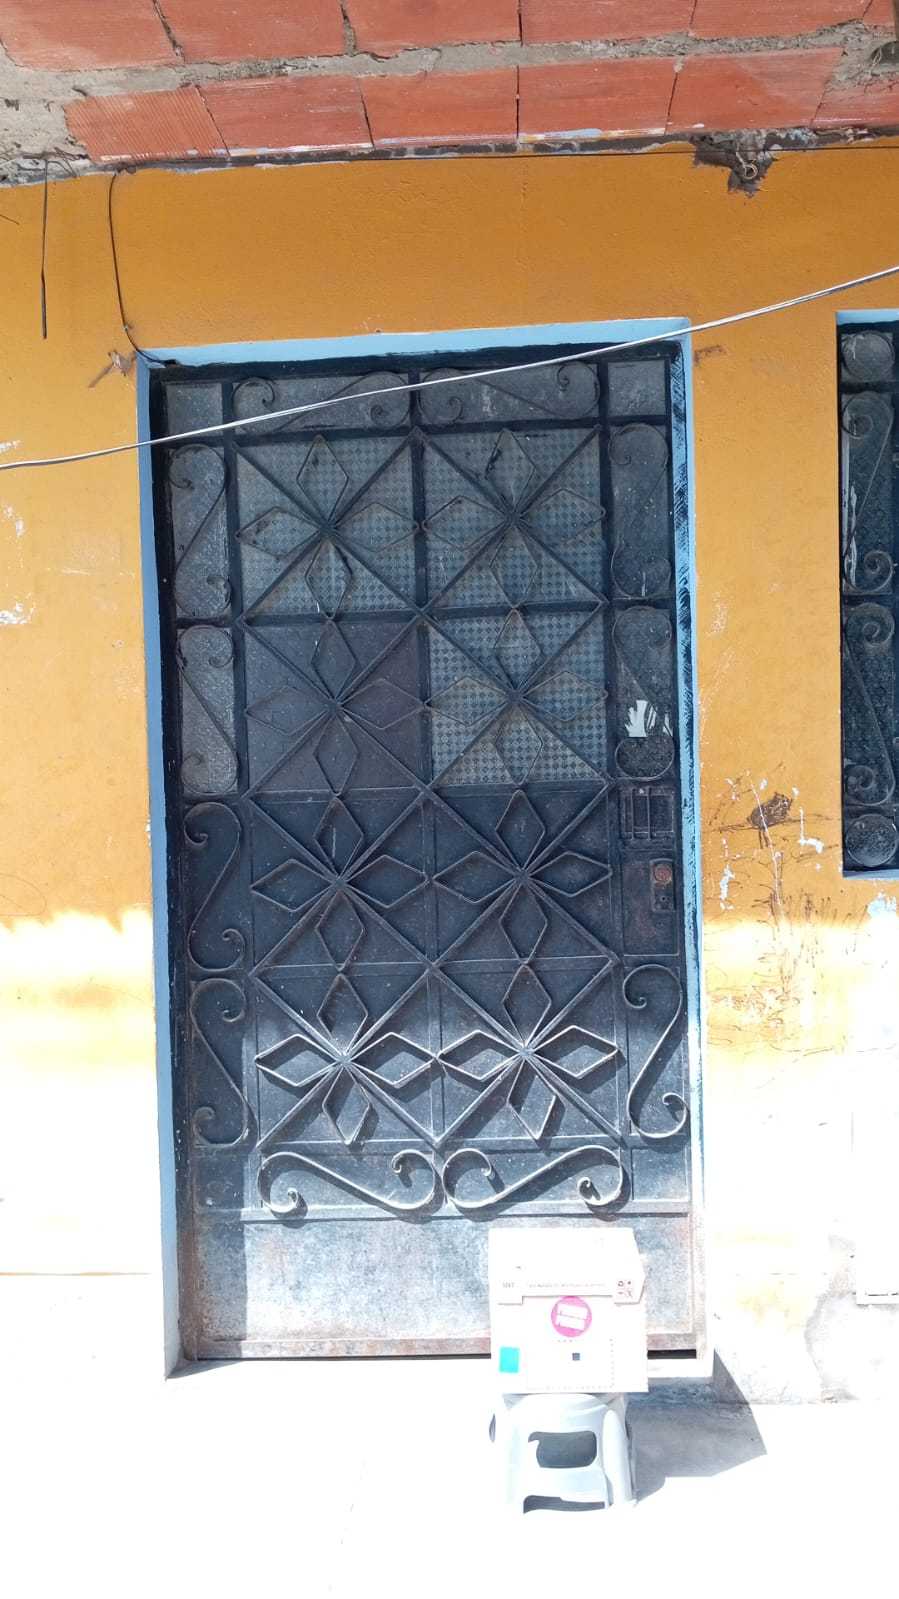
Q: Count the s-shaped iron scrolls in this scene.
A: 13